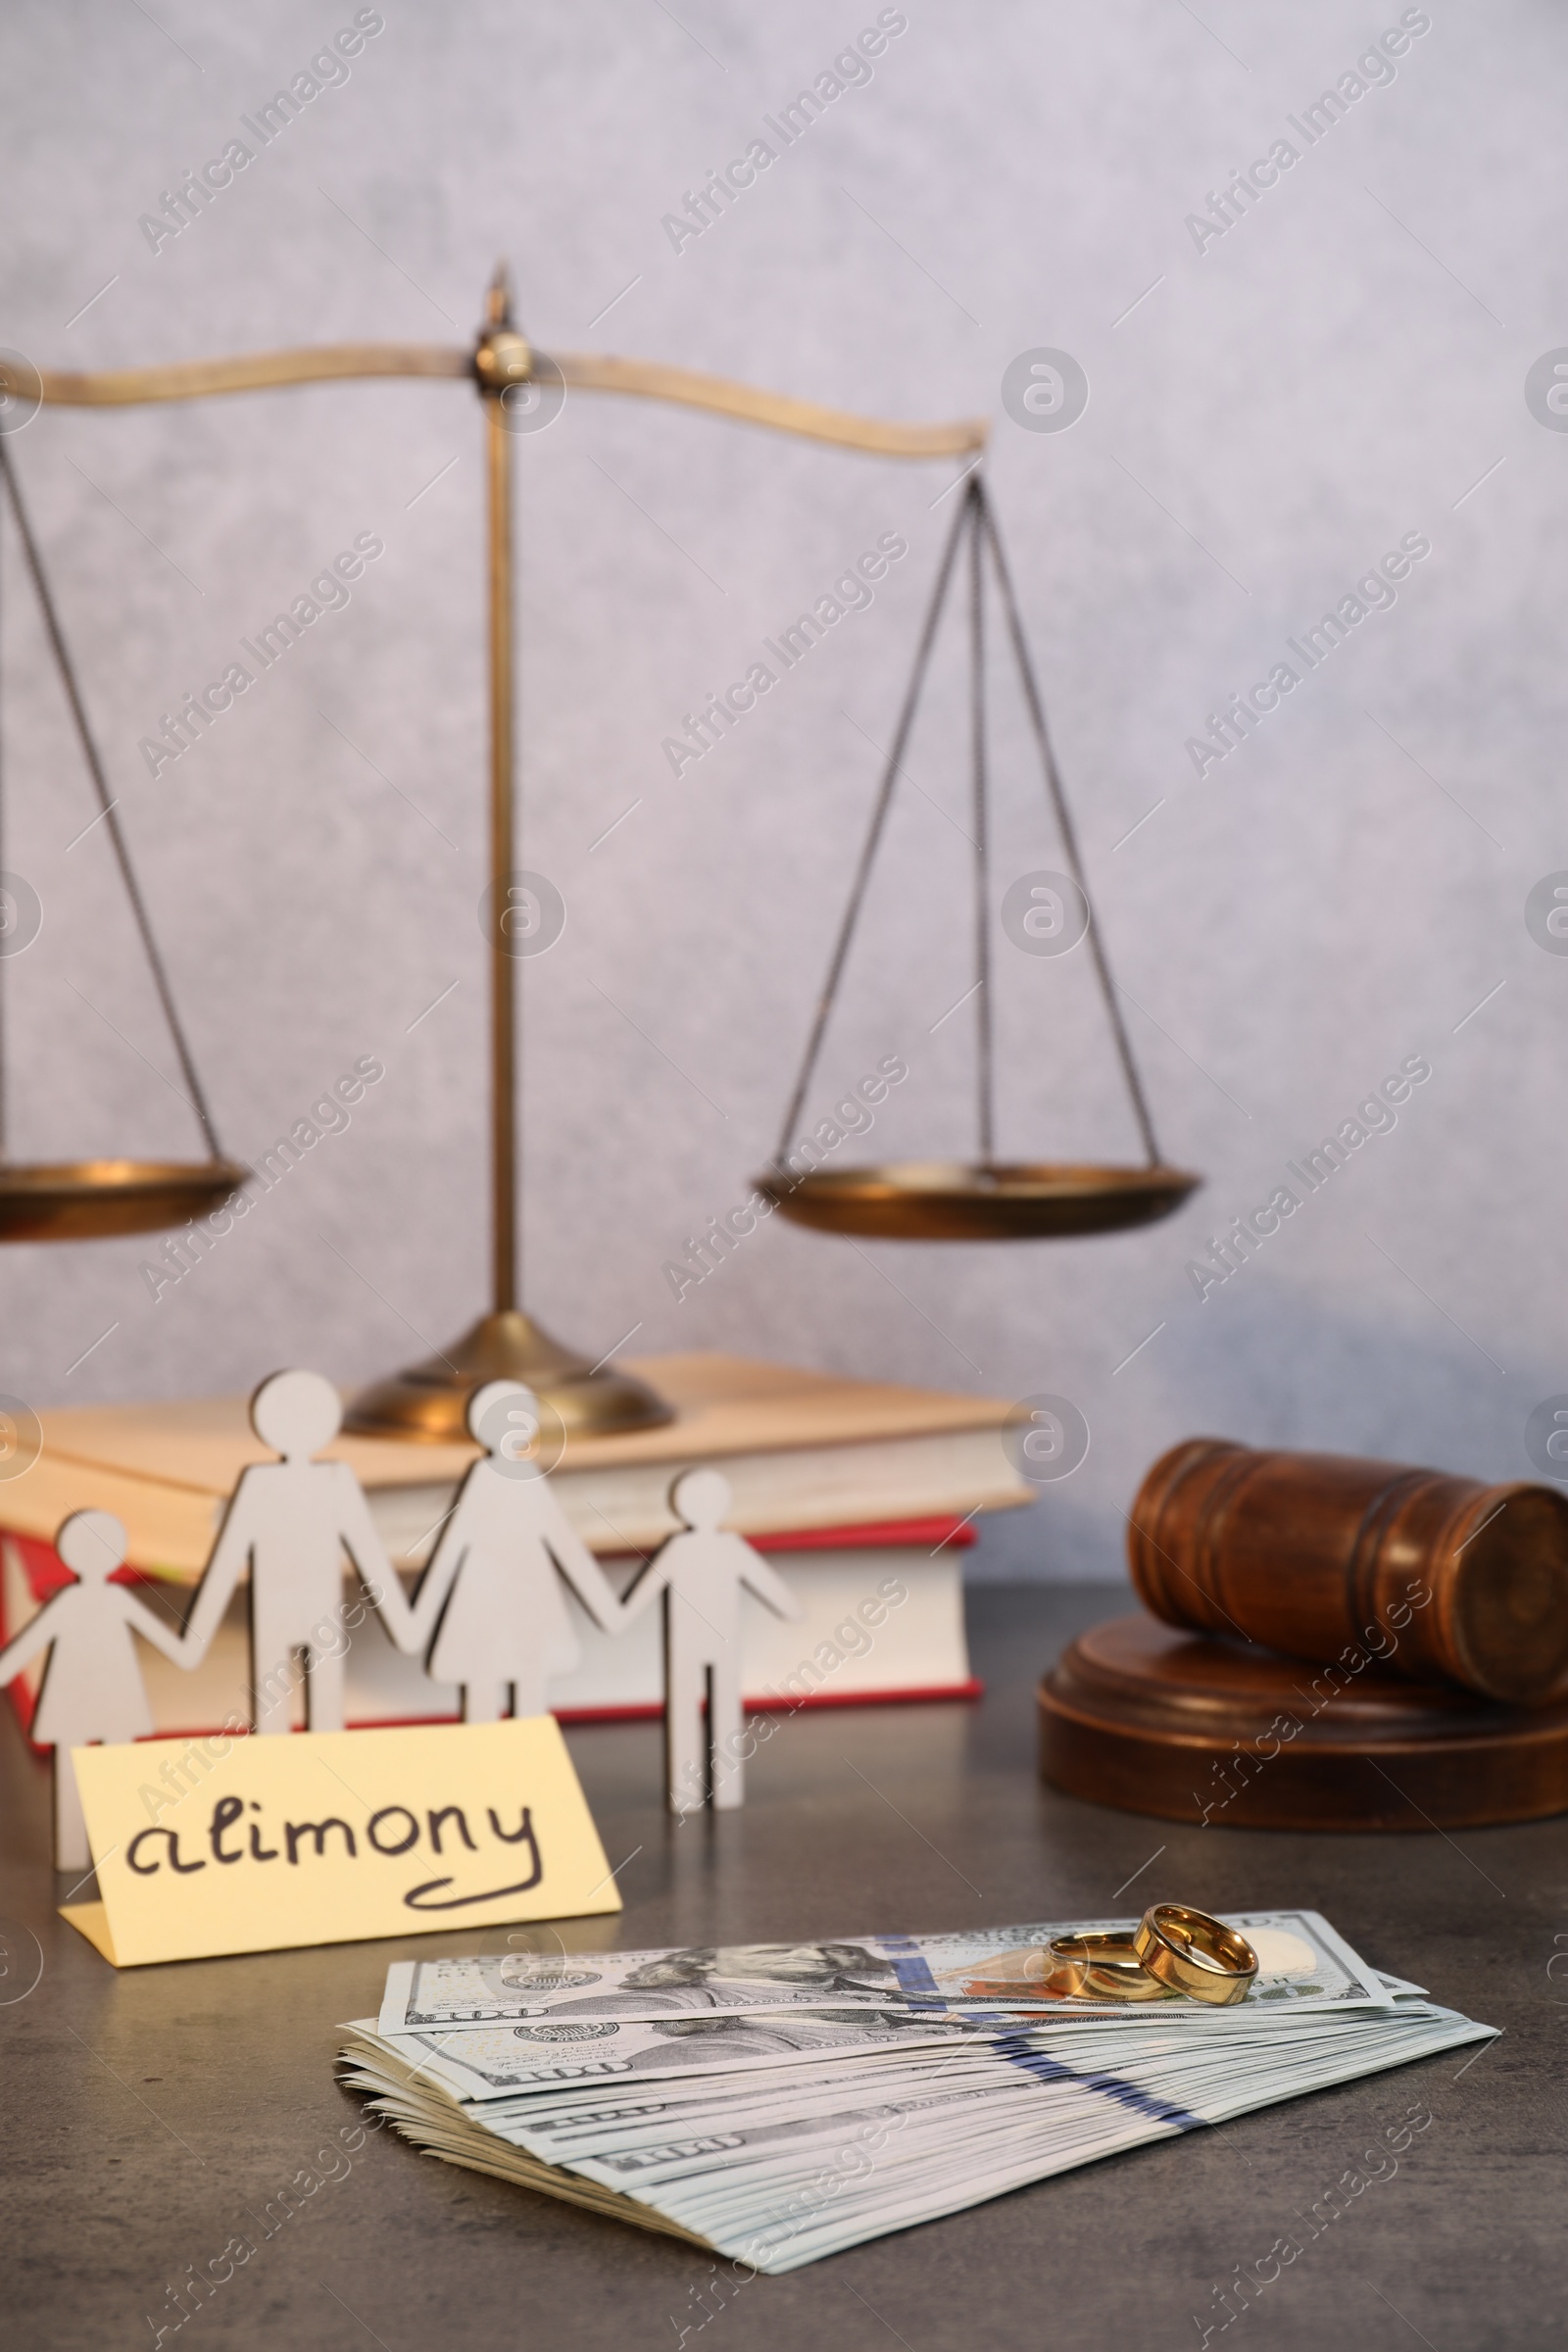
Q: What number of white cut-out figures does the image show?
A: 4